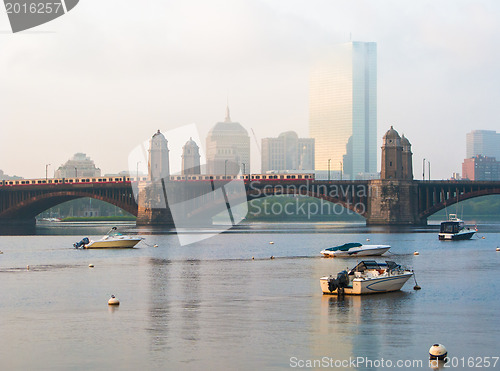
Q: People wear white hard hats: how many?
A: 0